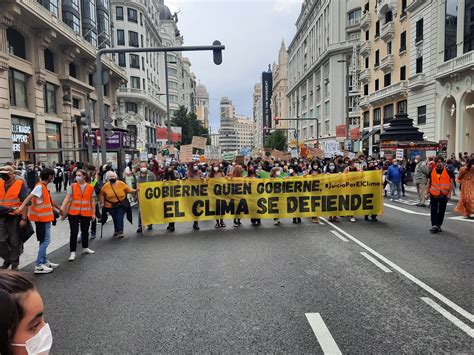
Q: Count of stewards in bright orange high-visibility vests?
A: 4